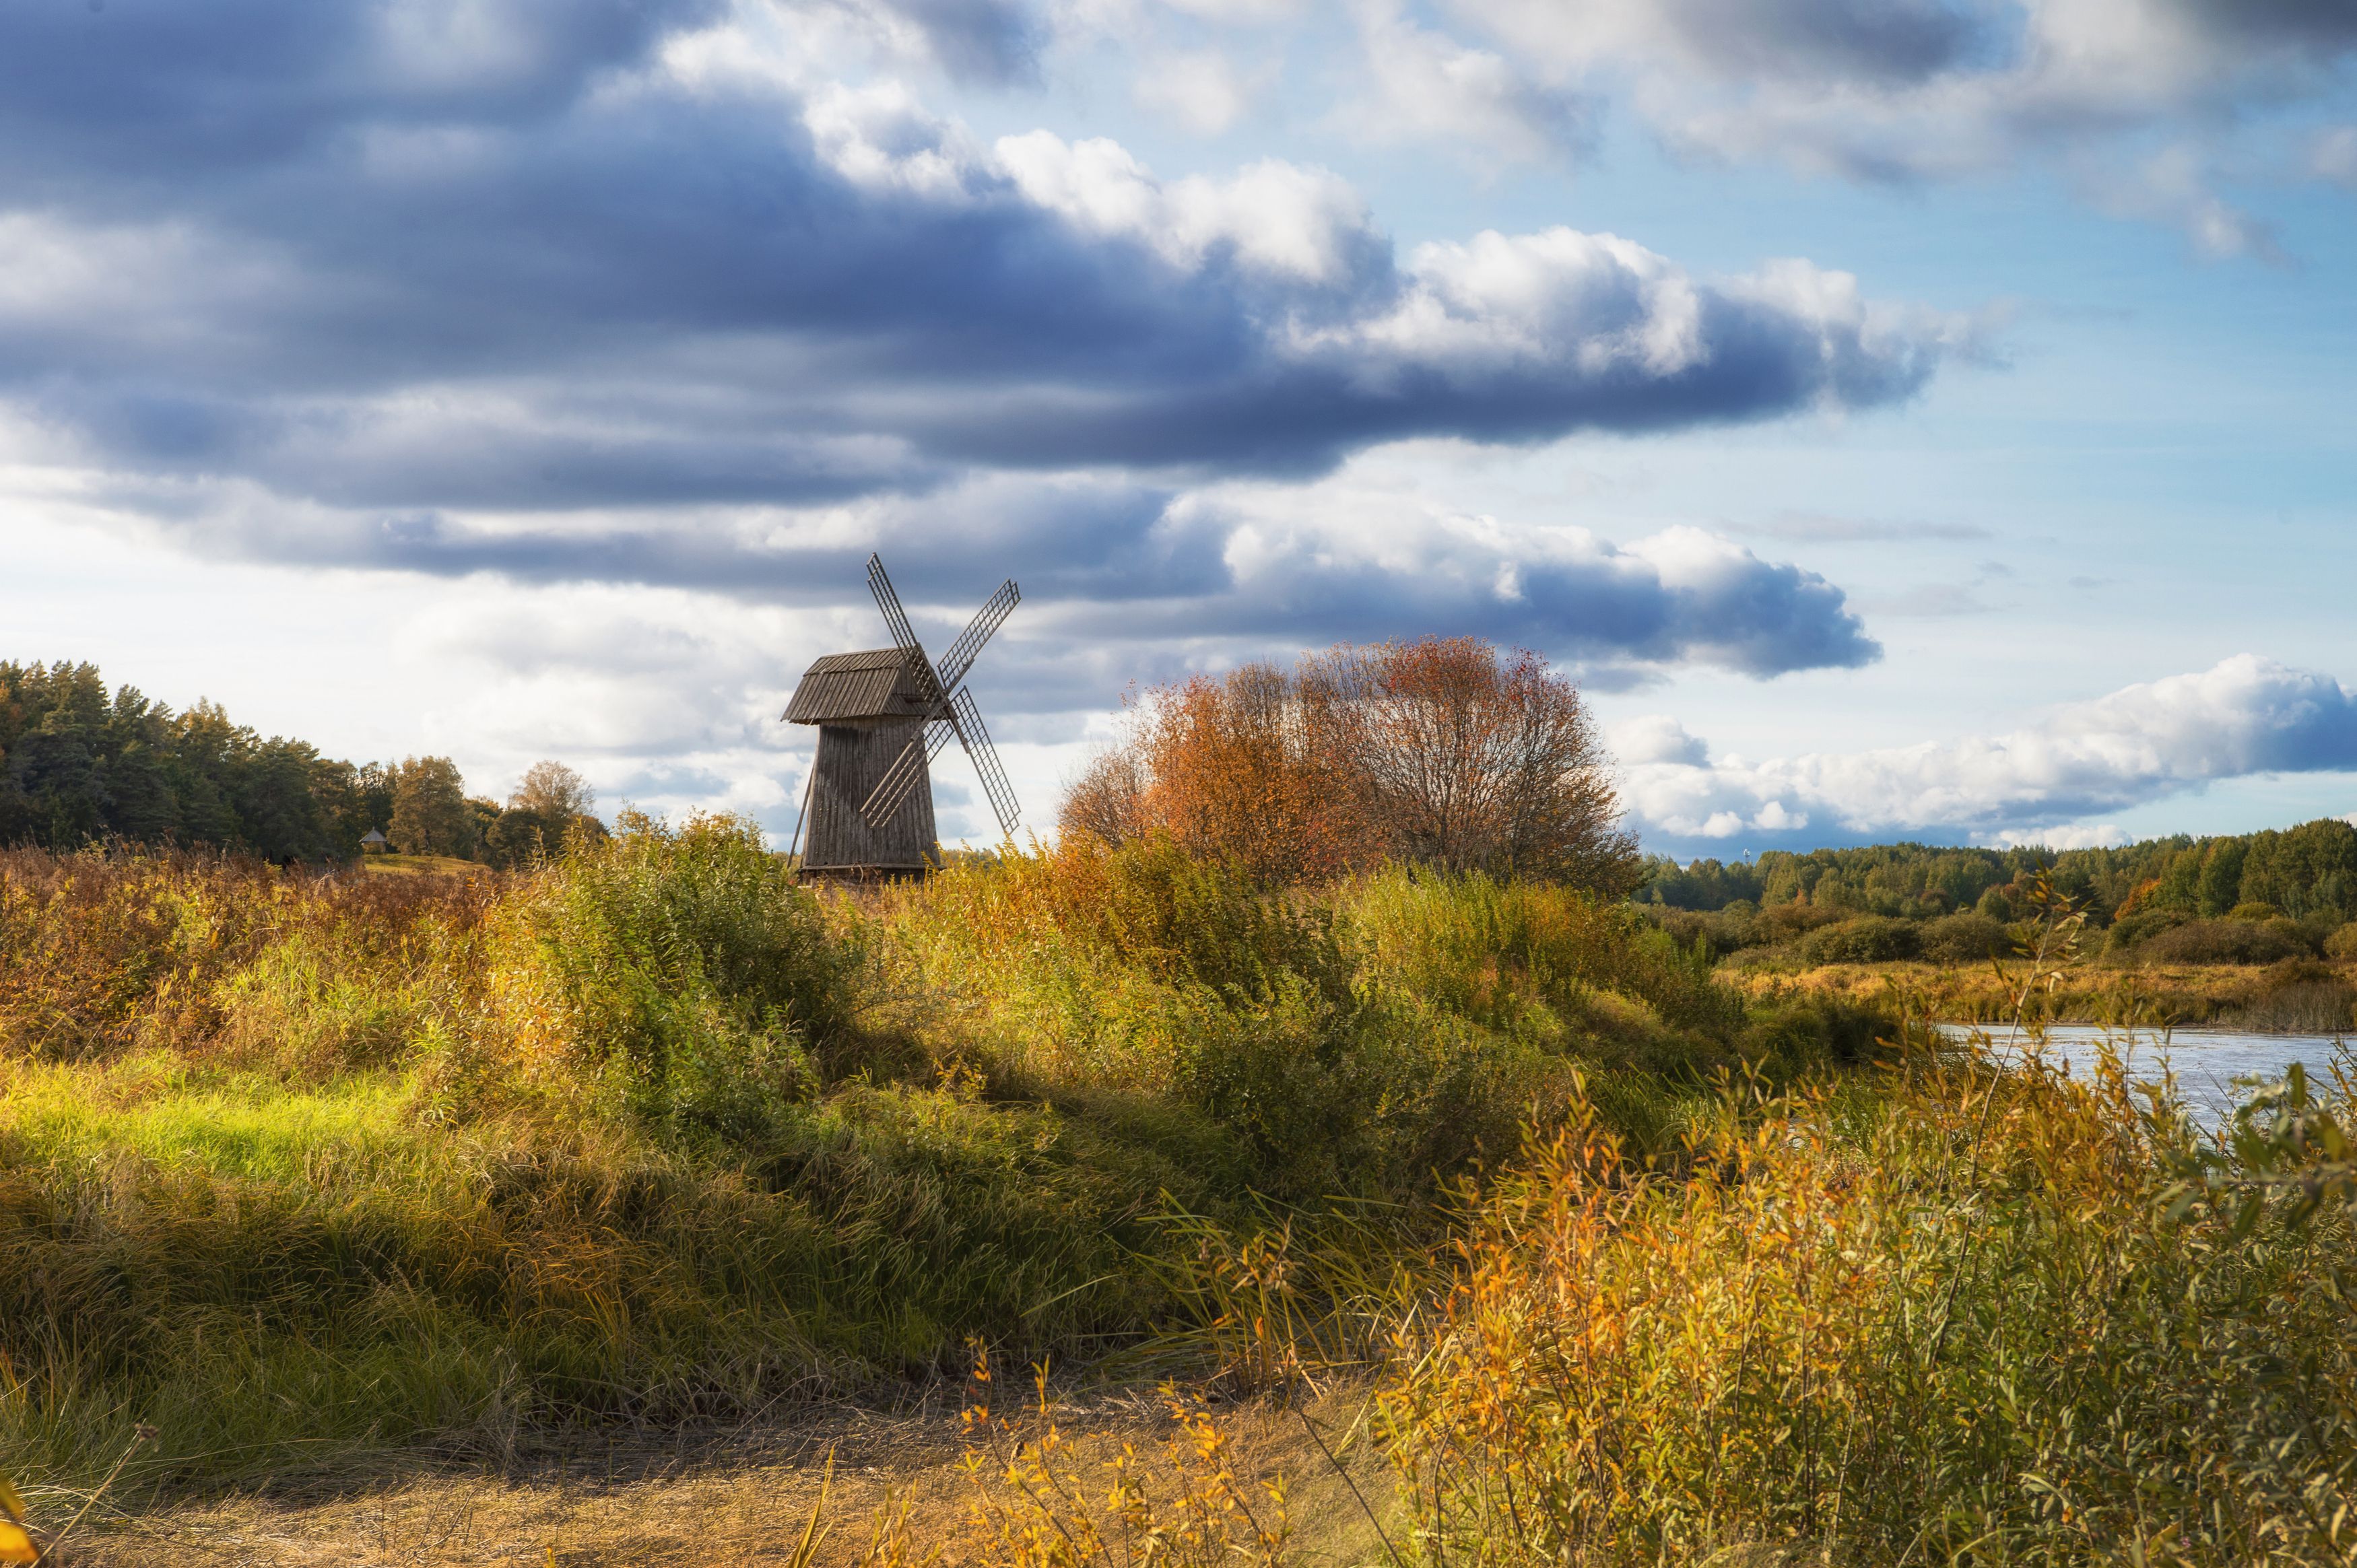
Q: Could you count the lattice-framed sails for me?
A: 4